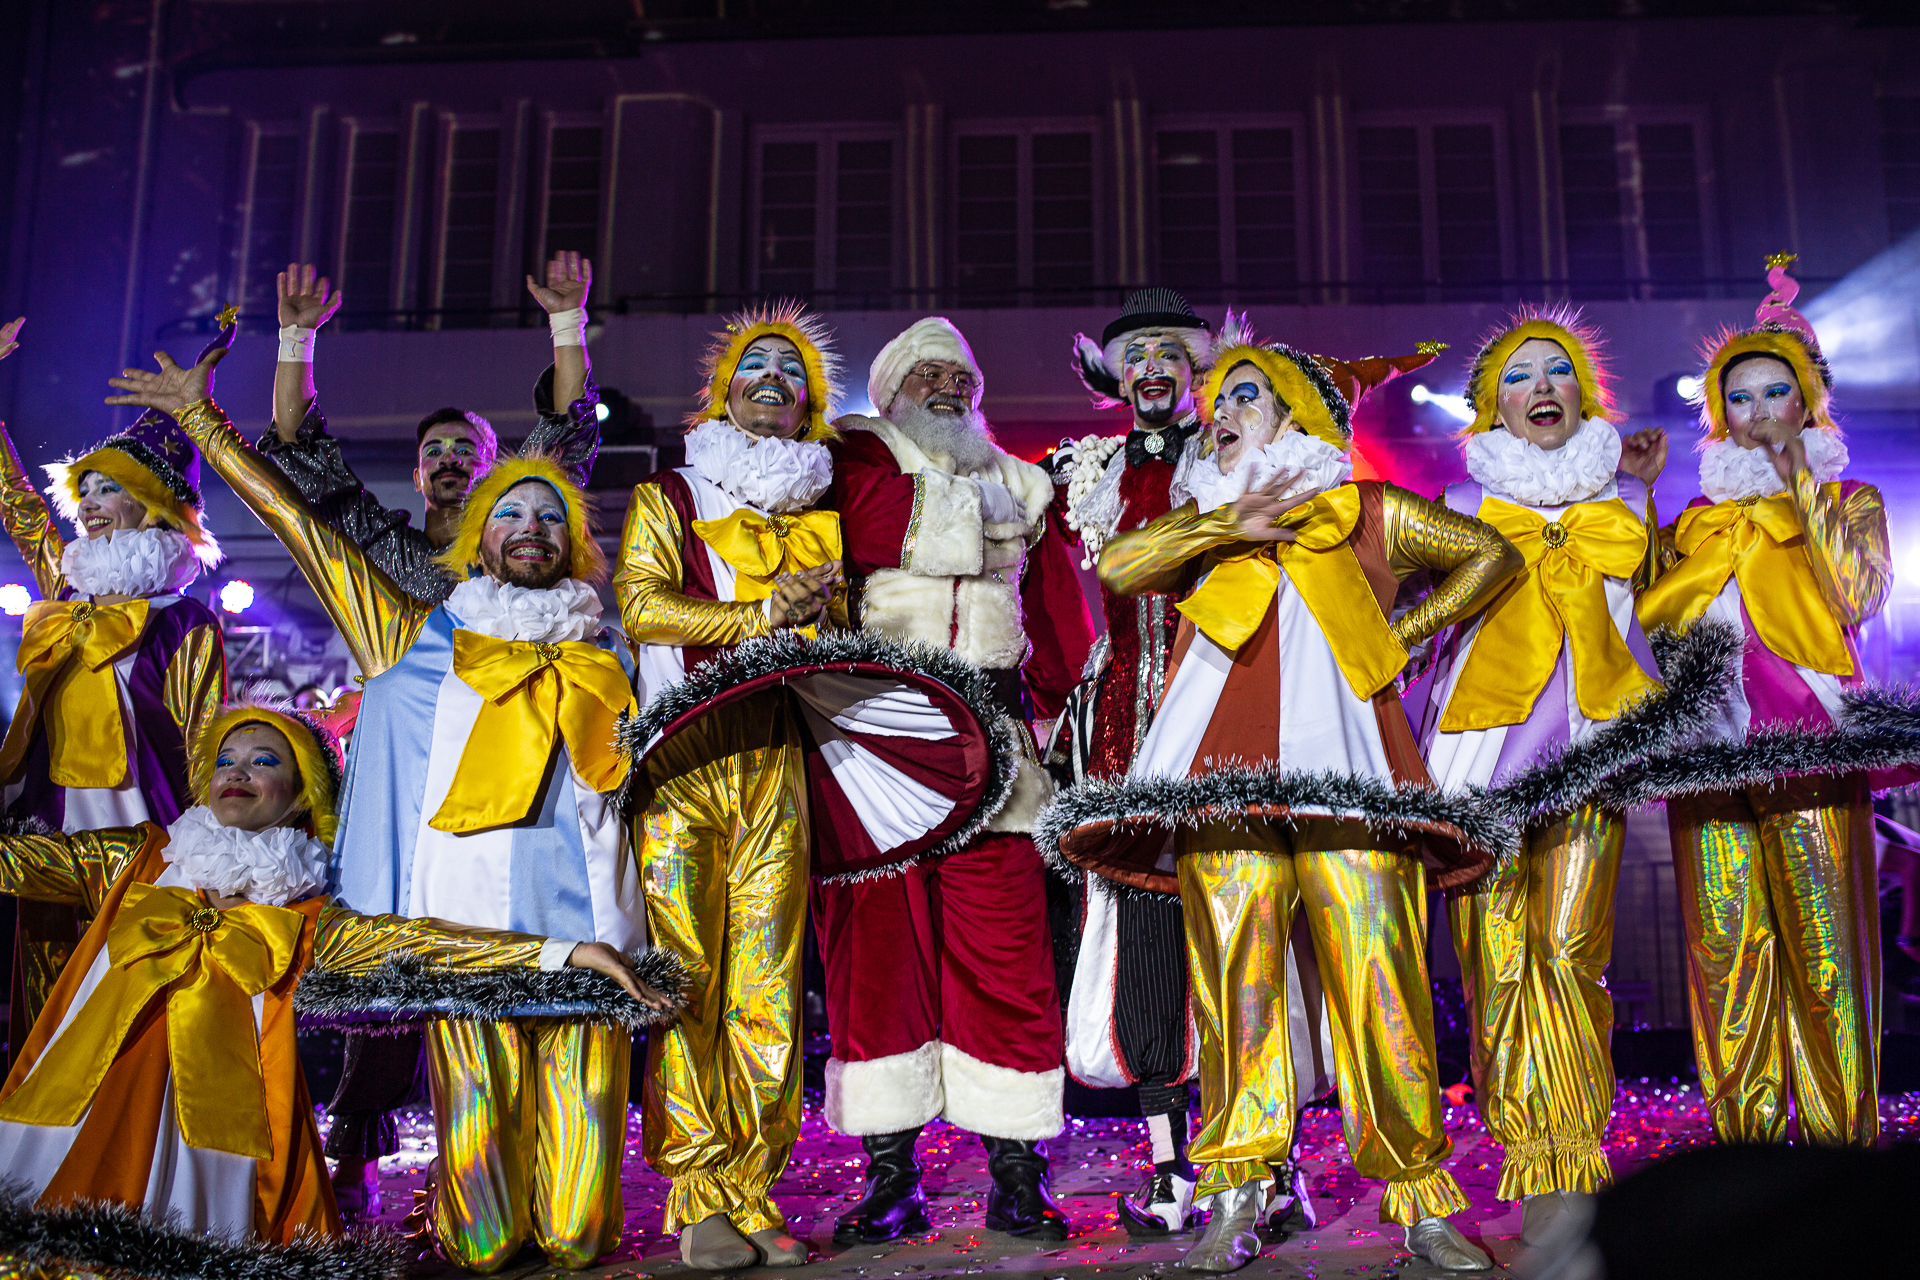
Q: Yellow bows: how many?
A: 7